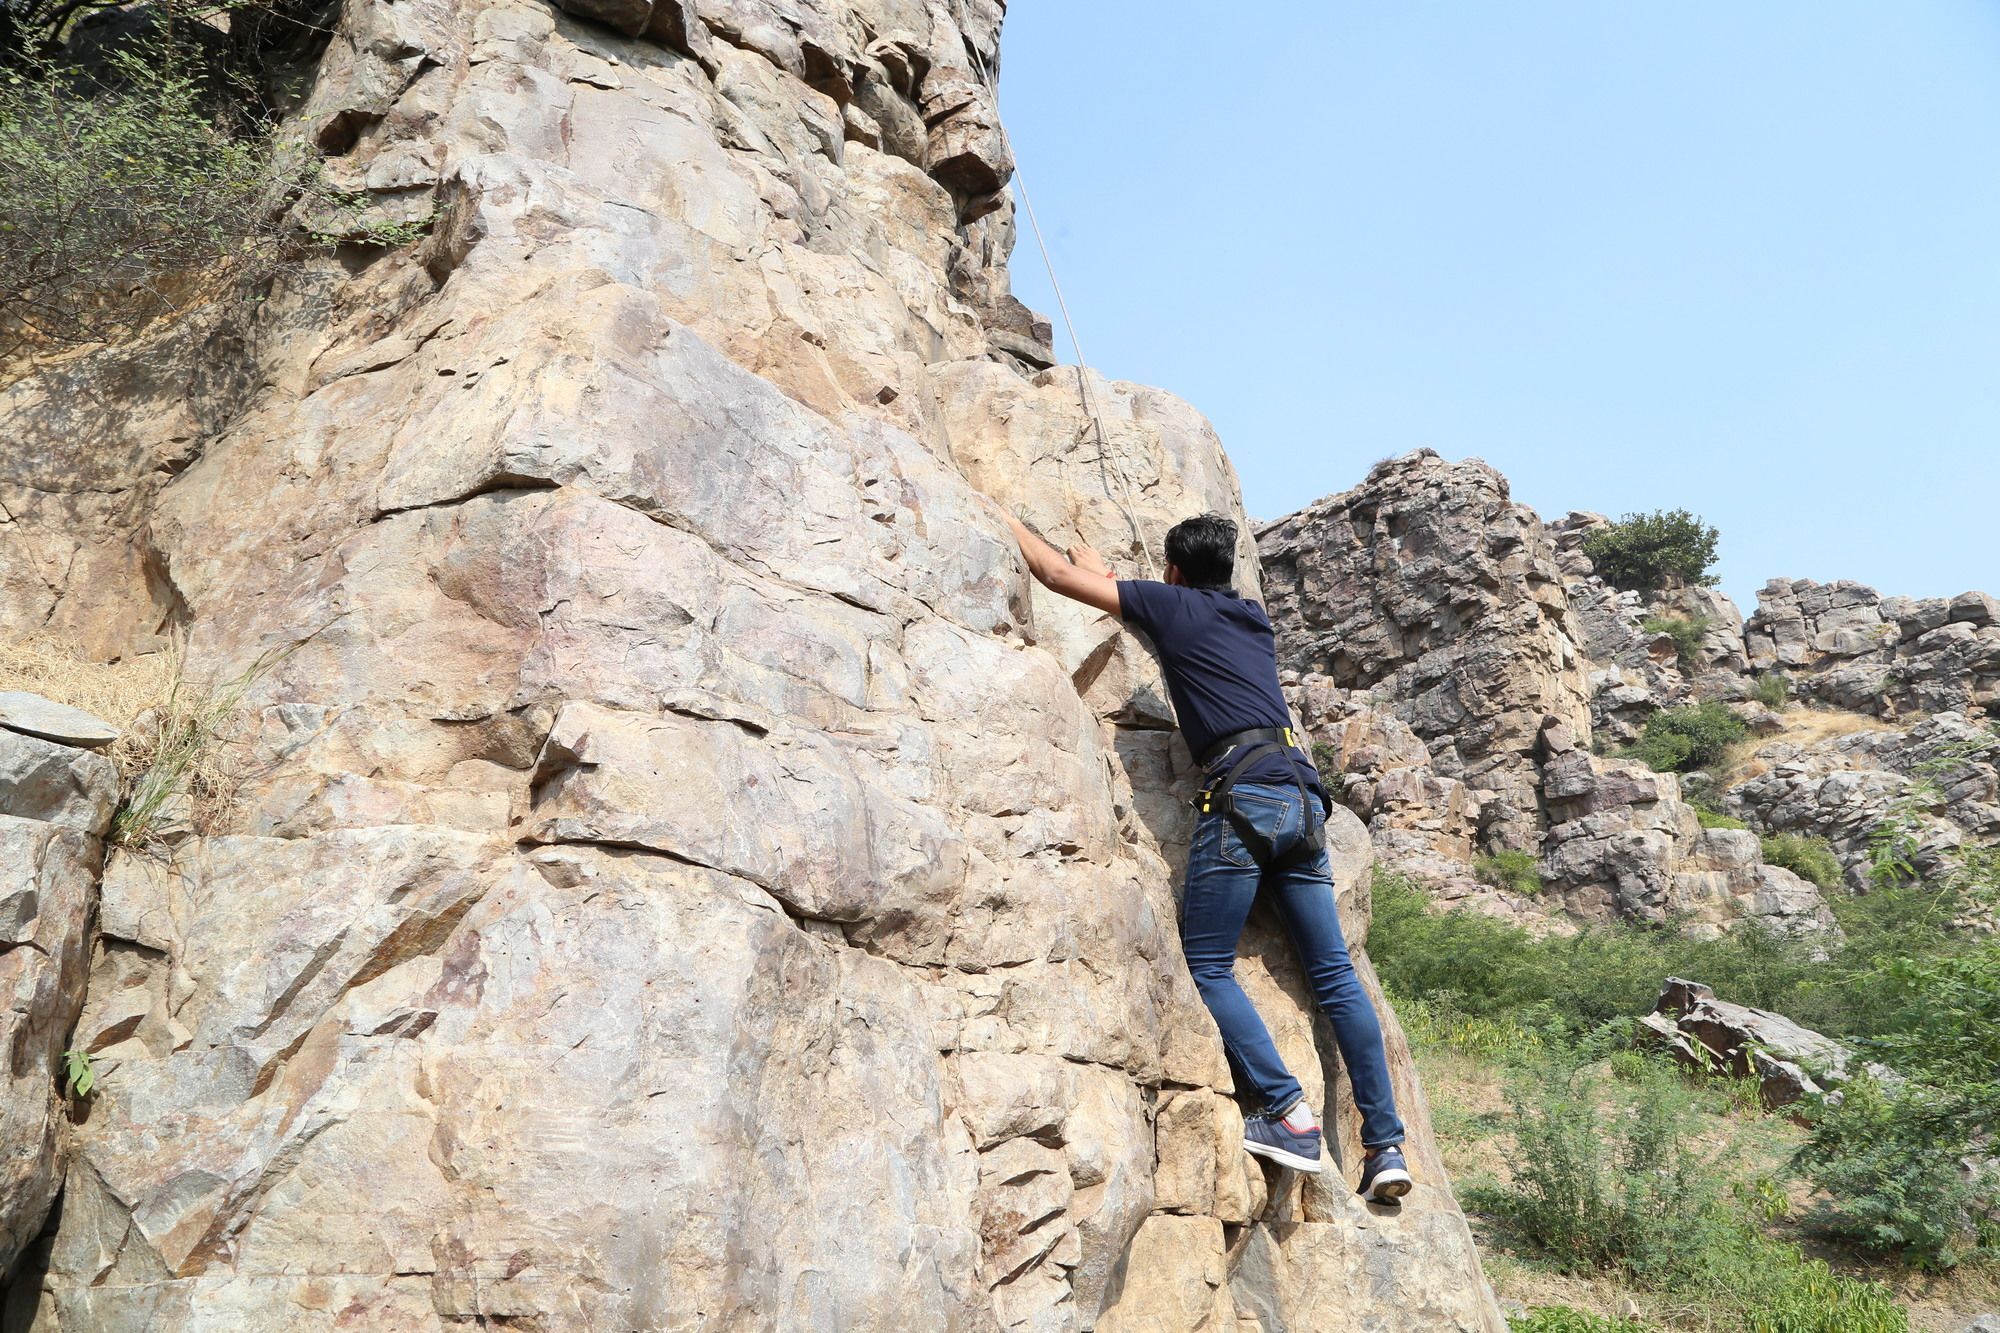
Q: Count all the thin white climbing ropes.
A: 1